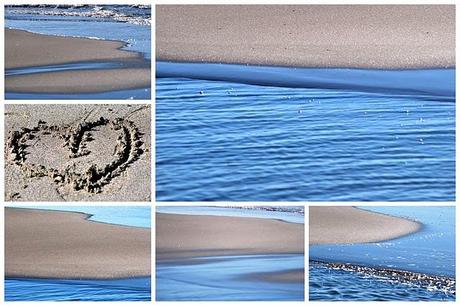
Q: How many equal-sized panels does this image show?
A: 5